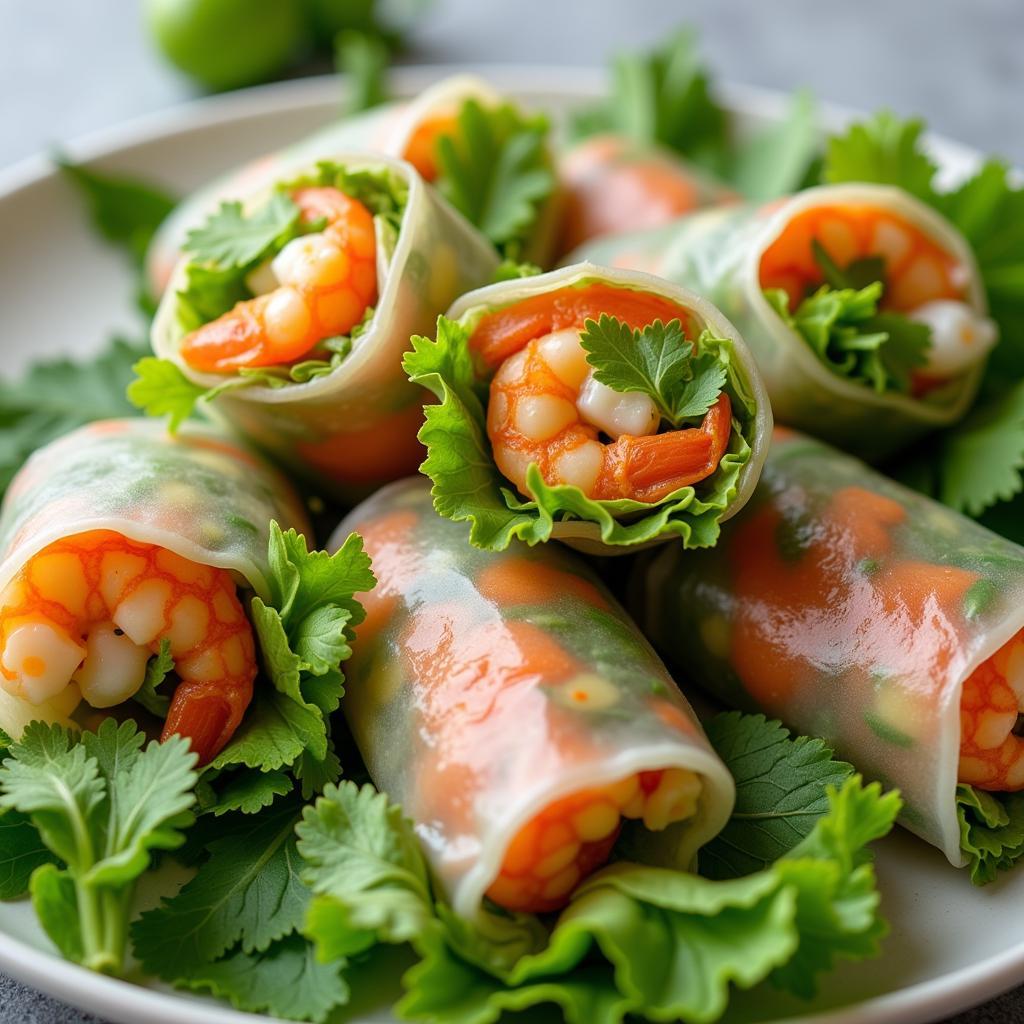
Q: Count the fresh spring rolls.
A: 8